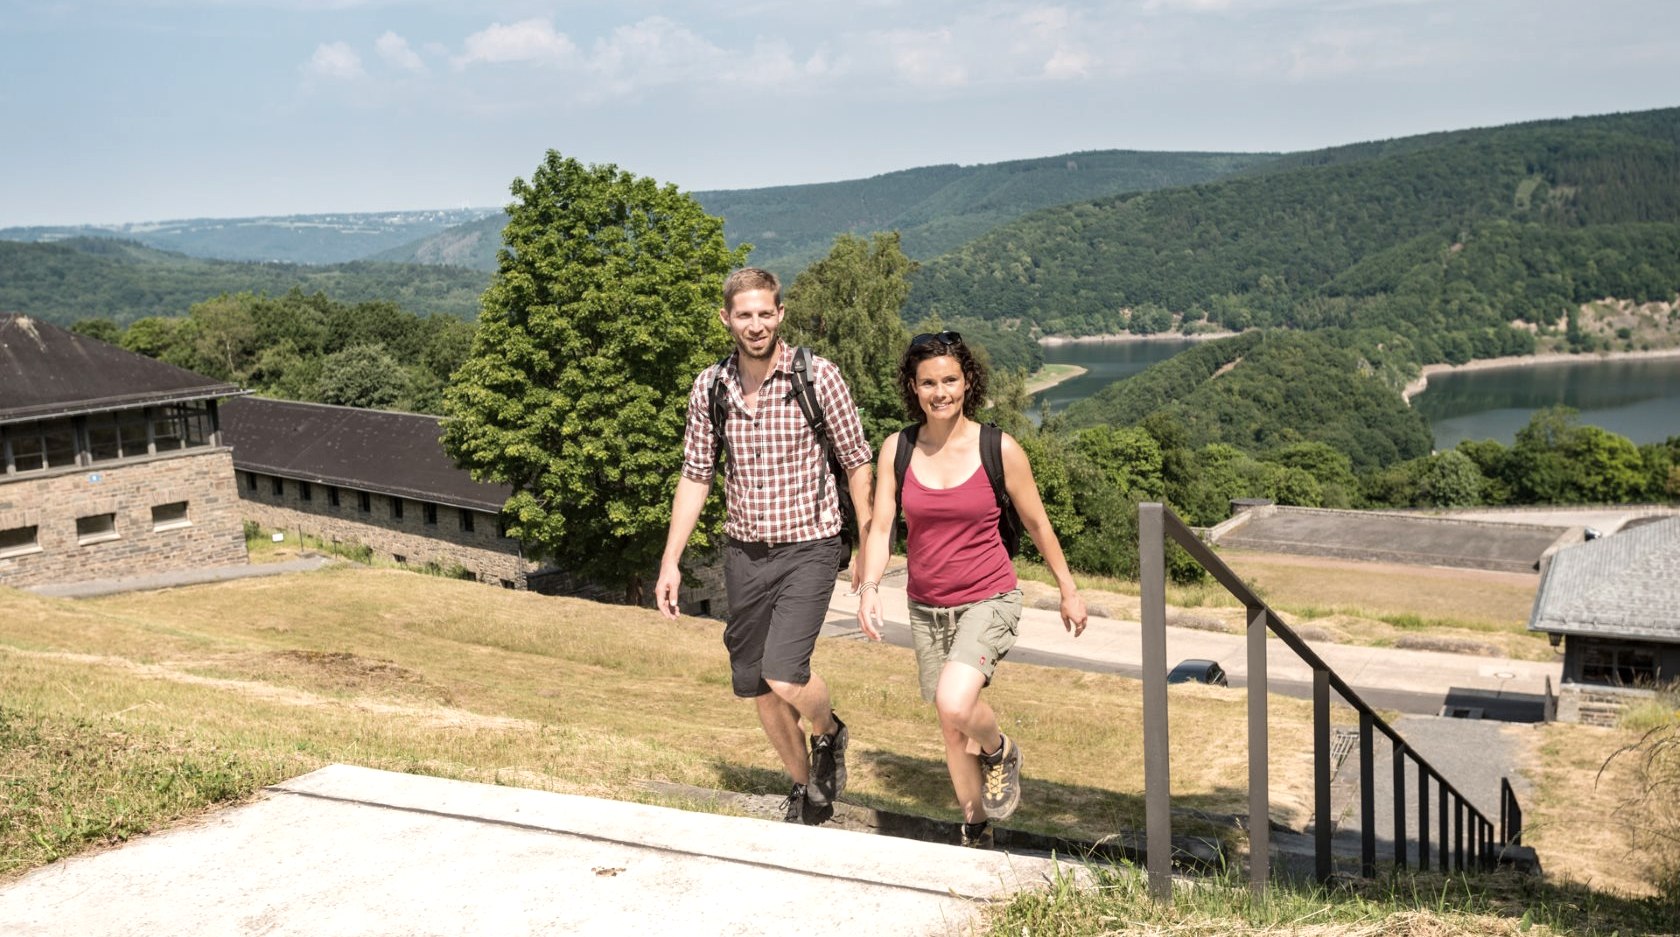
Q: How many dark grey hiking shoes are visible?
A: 2